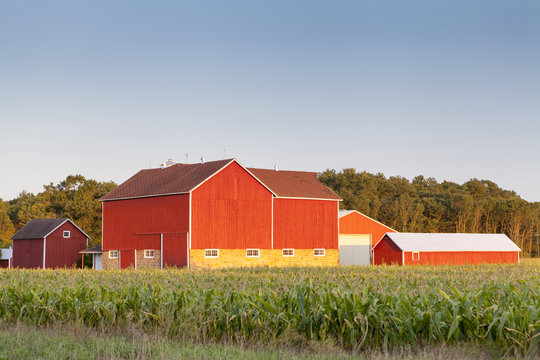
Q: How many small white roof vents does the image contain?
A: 3